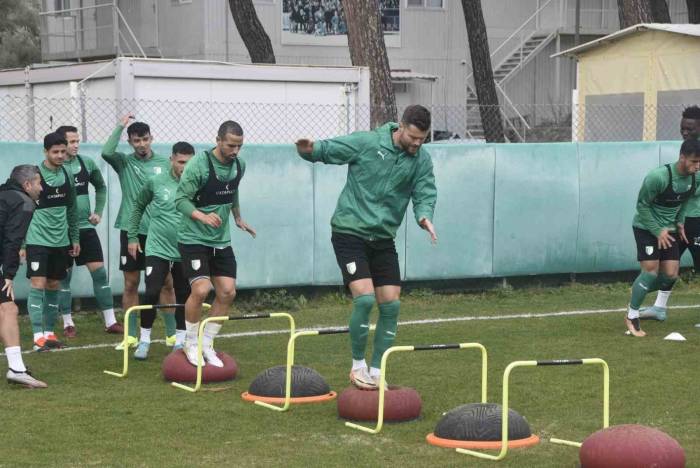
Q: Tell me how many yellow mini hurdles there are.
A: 5